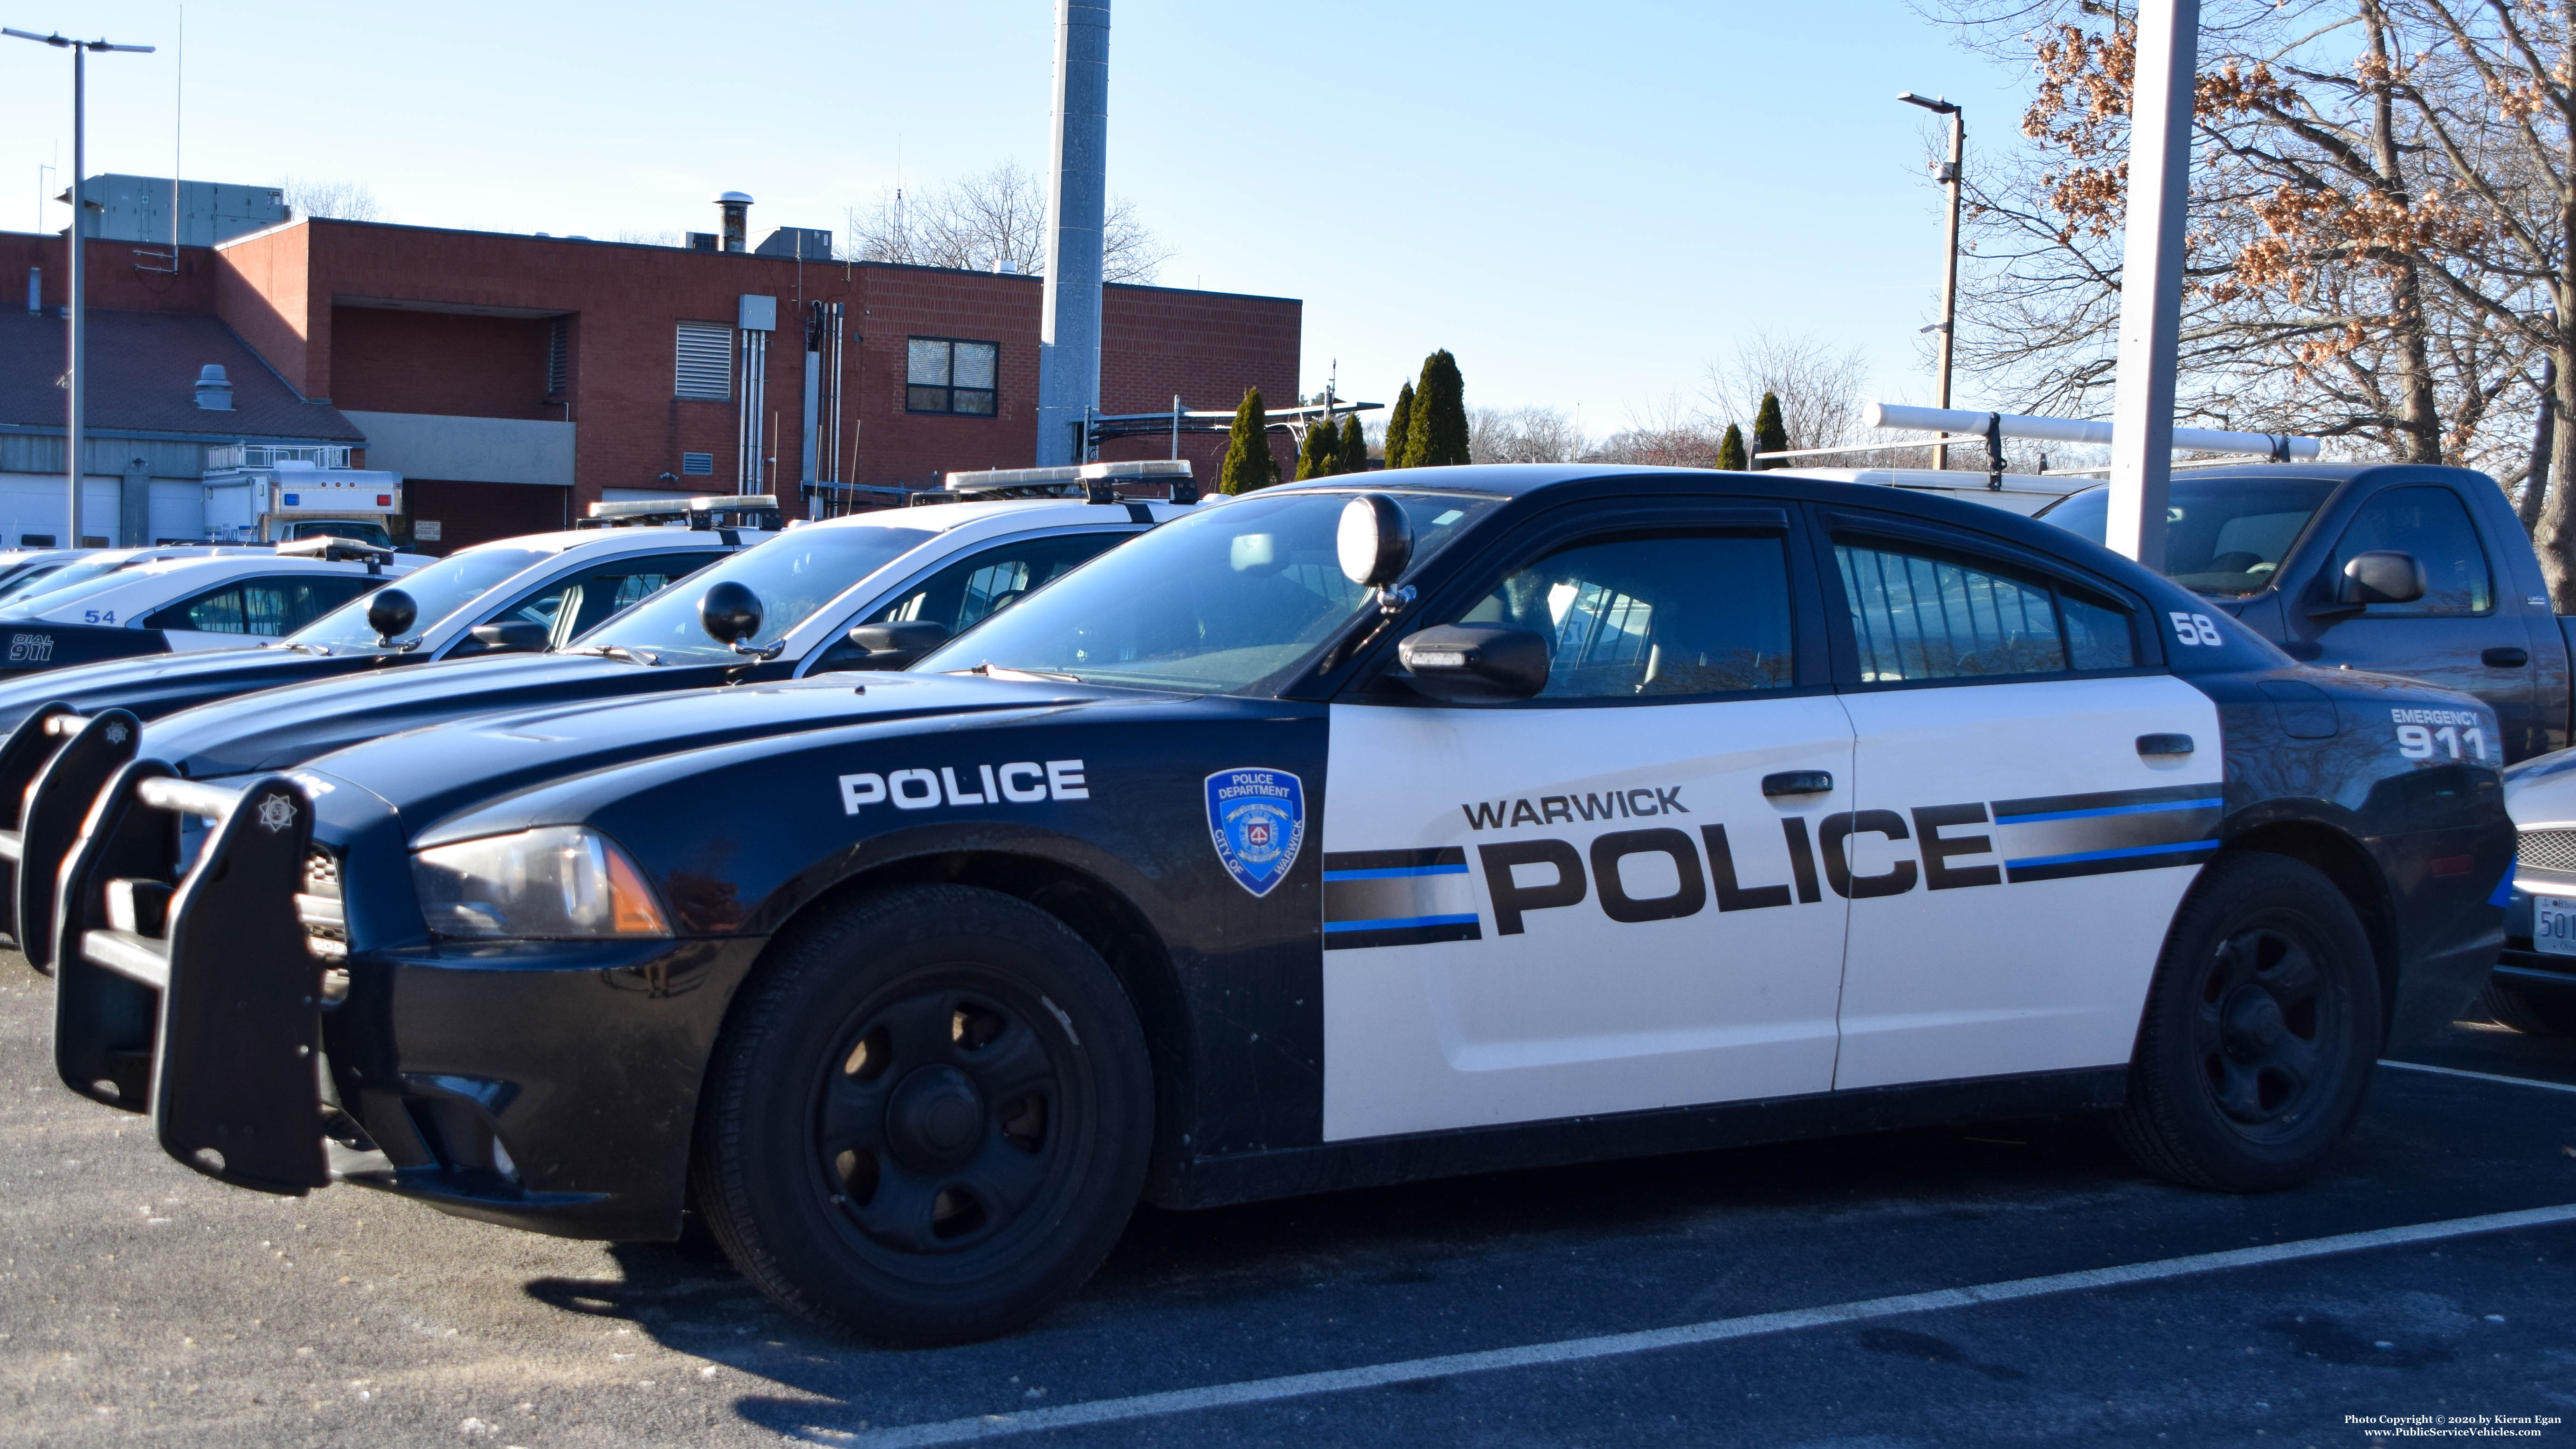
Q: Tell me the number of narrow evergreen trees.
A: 8